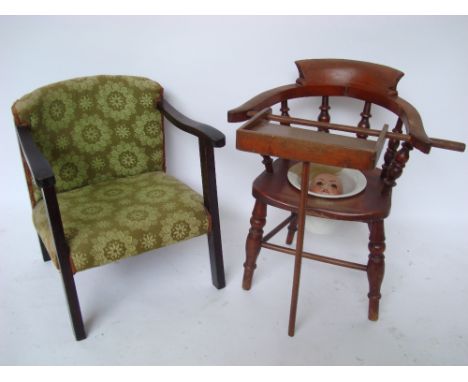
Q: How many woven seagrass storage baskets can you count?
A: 0